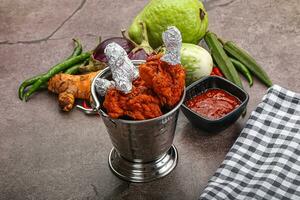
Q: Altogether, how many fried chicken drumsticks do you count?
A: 3